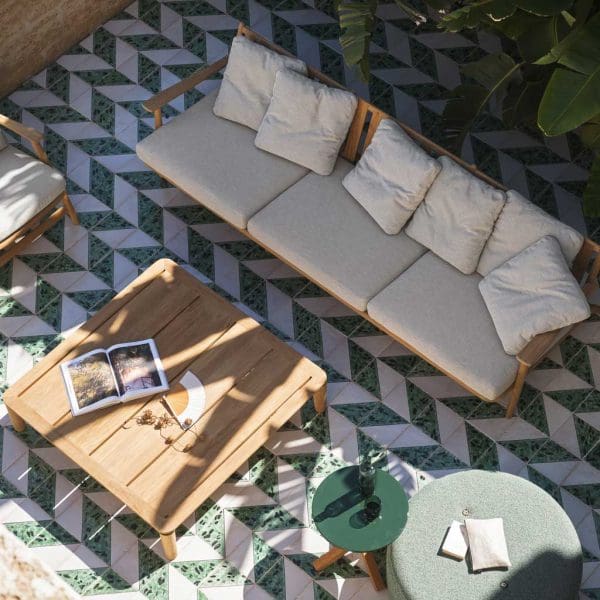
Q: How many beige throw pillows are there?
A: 6